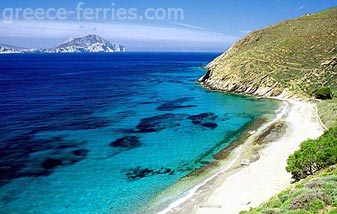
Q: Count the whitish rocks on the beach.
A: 2